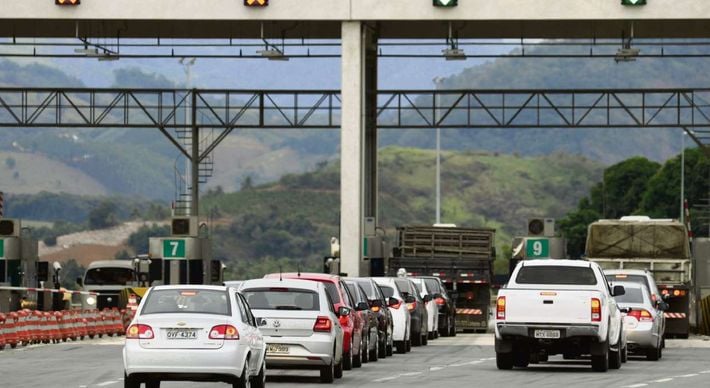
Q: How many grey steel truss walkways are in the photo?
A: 1